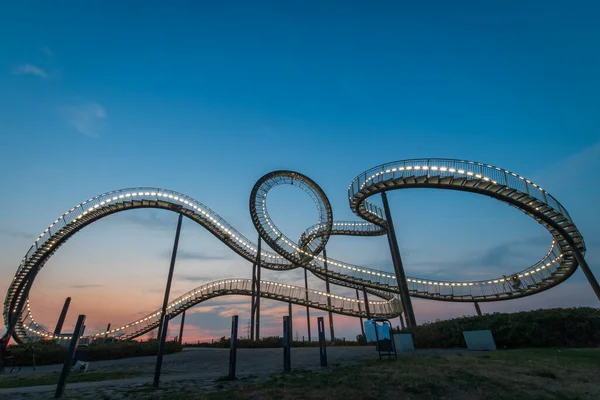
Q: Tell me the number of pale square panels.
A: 2